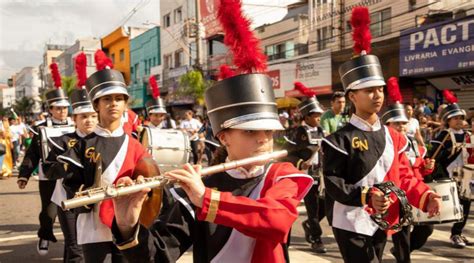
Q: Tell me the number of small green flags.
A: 1